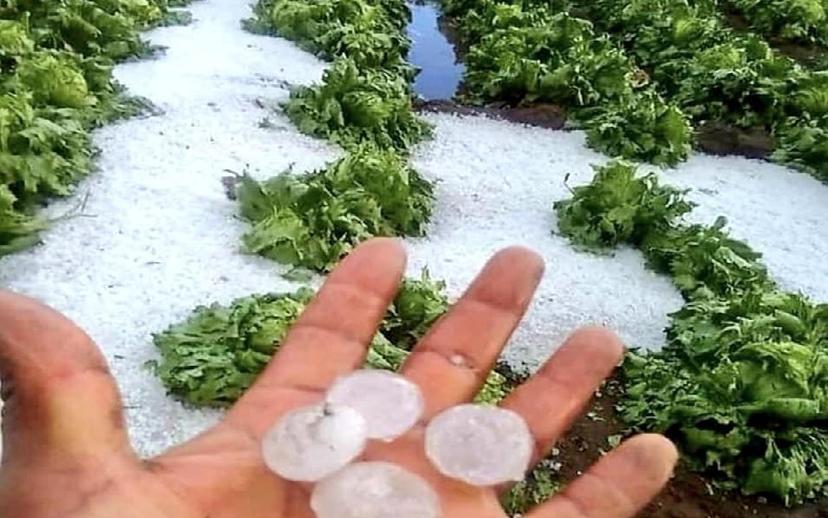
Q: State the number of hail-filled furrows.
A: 3